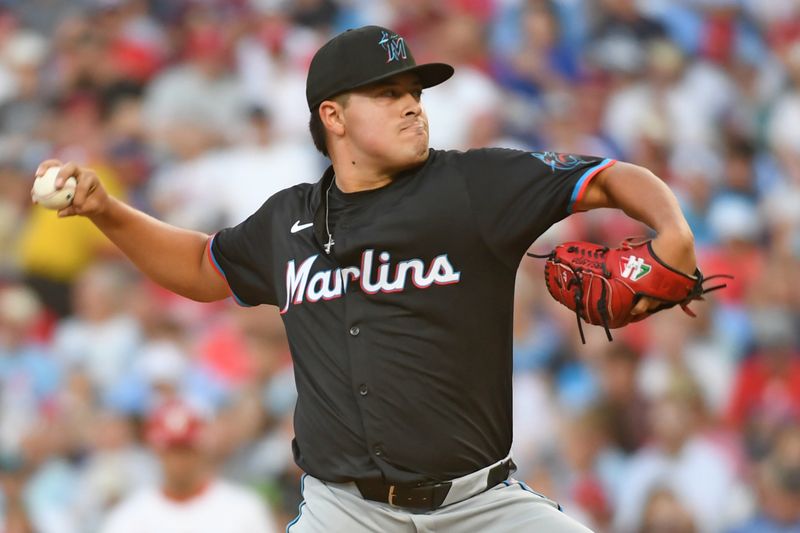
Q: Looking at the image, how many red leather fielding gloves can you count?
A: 1